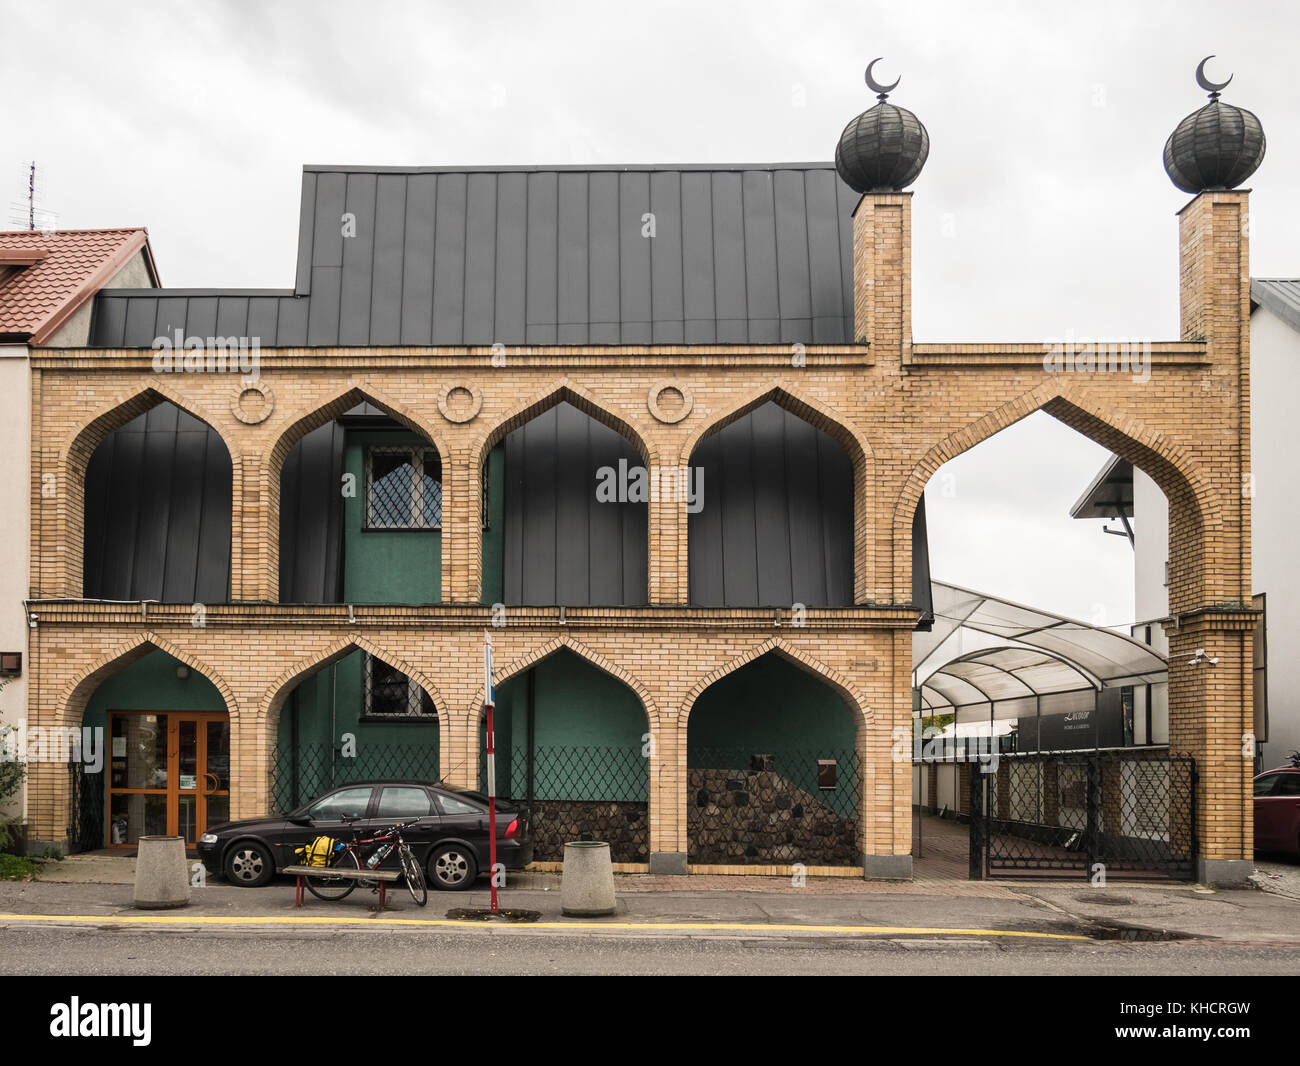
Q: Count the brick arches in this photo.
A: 9